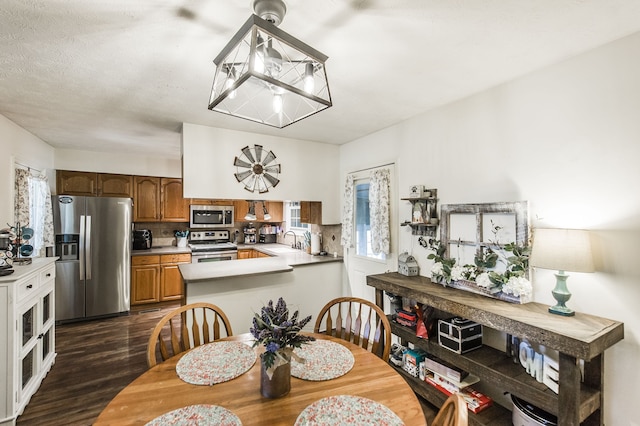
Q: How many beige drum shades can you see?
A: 1